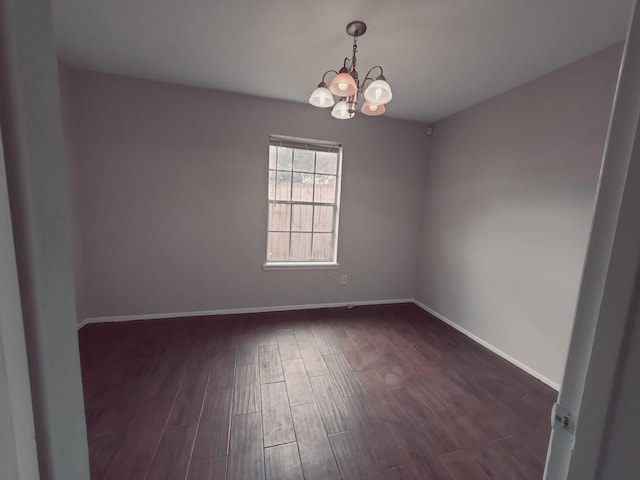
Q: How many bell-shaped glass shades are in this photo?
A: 5